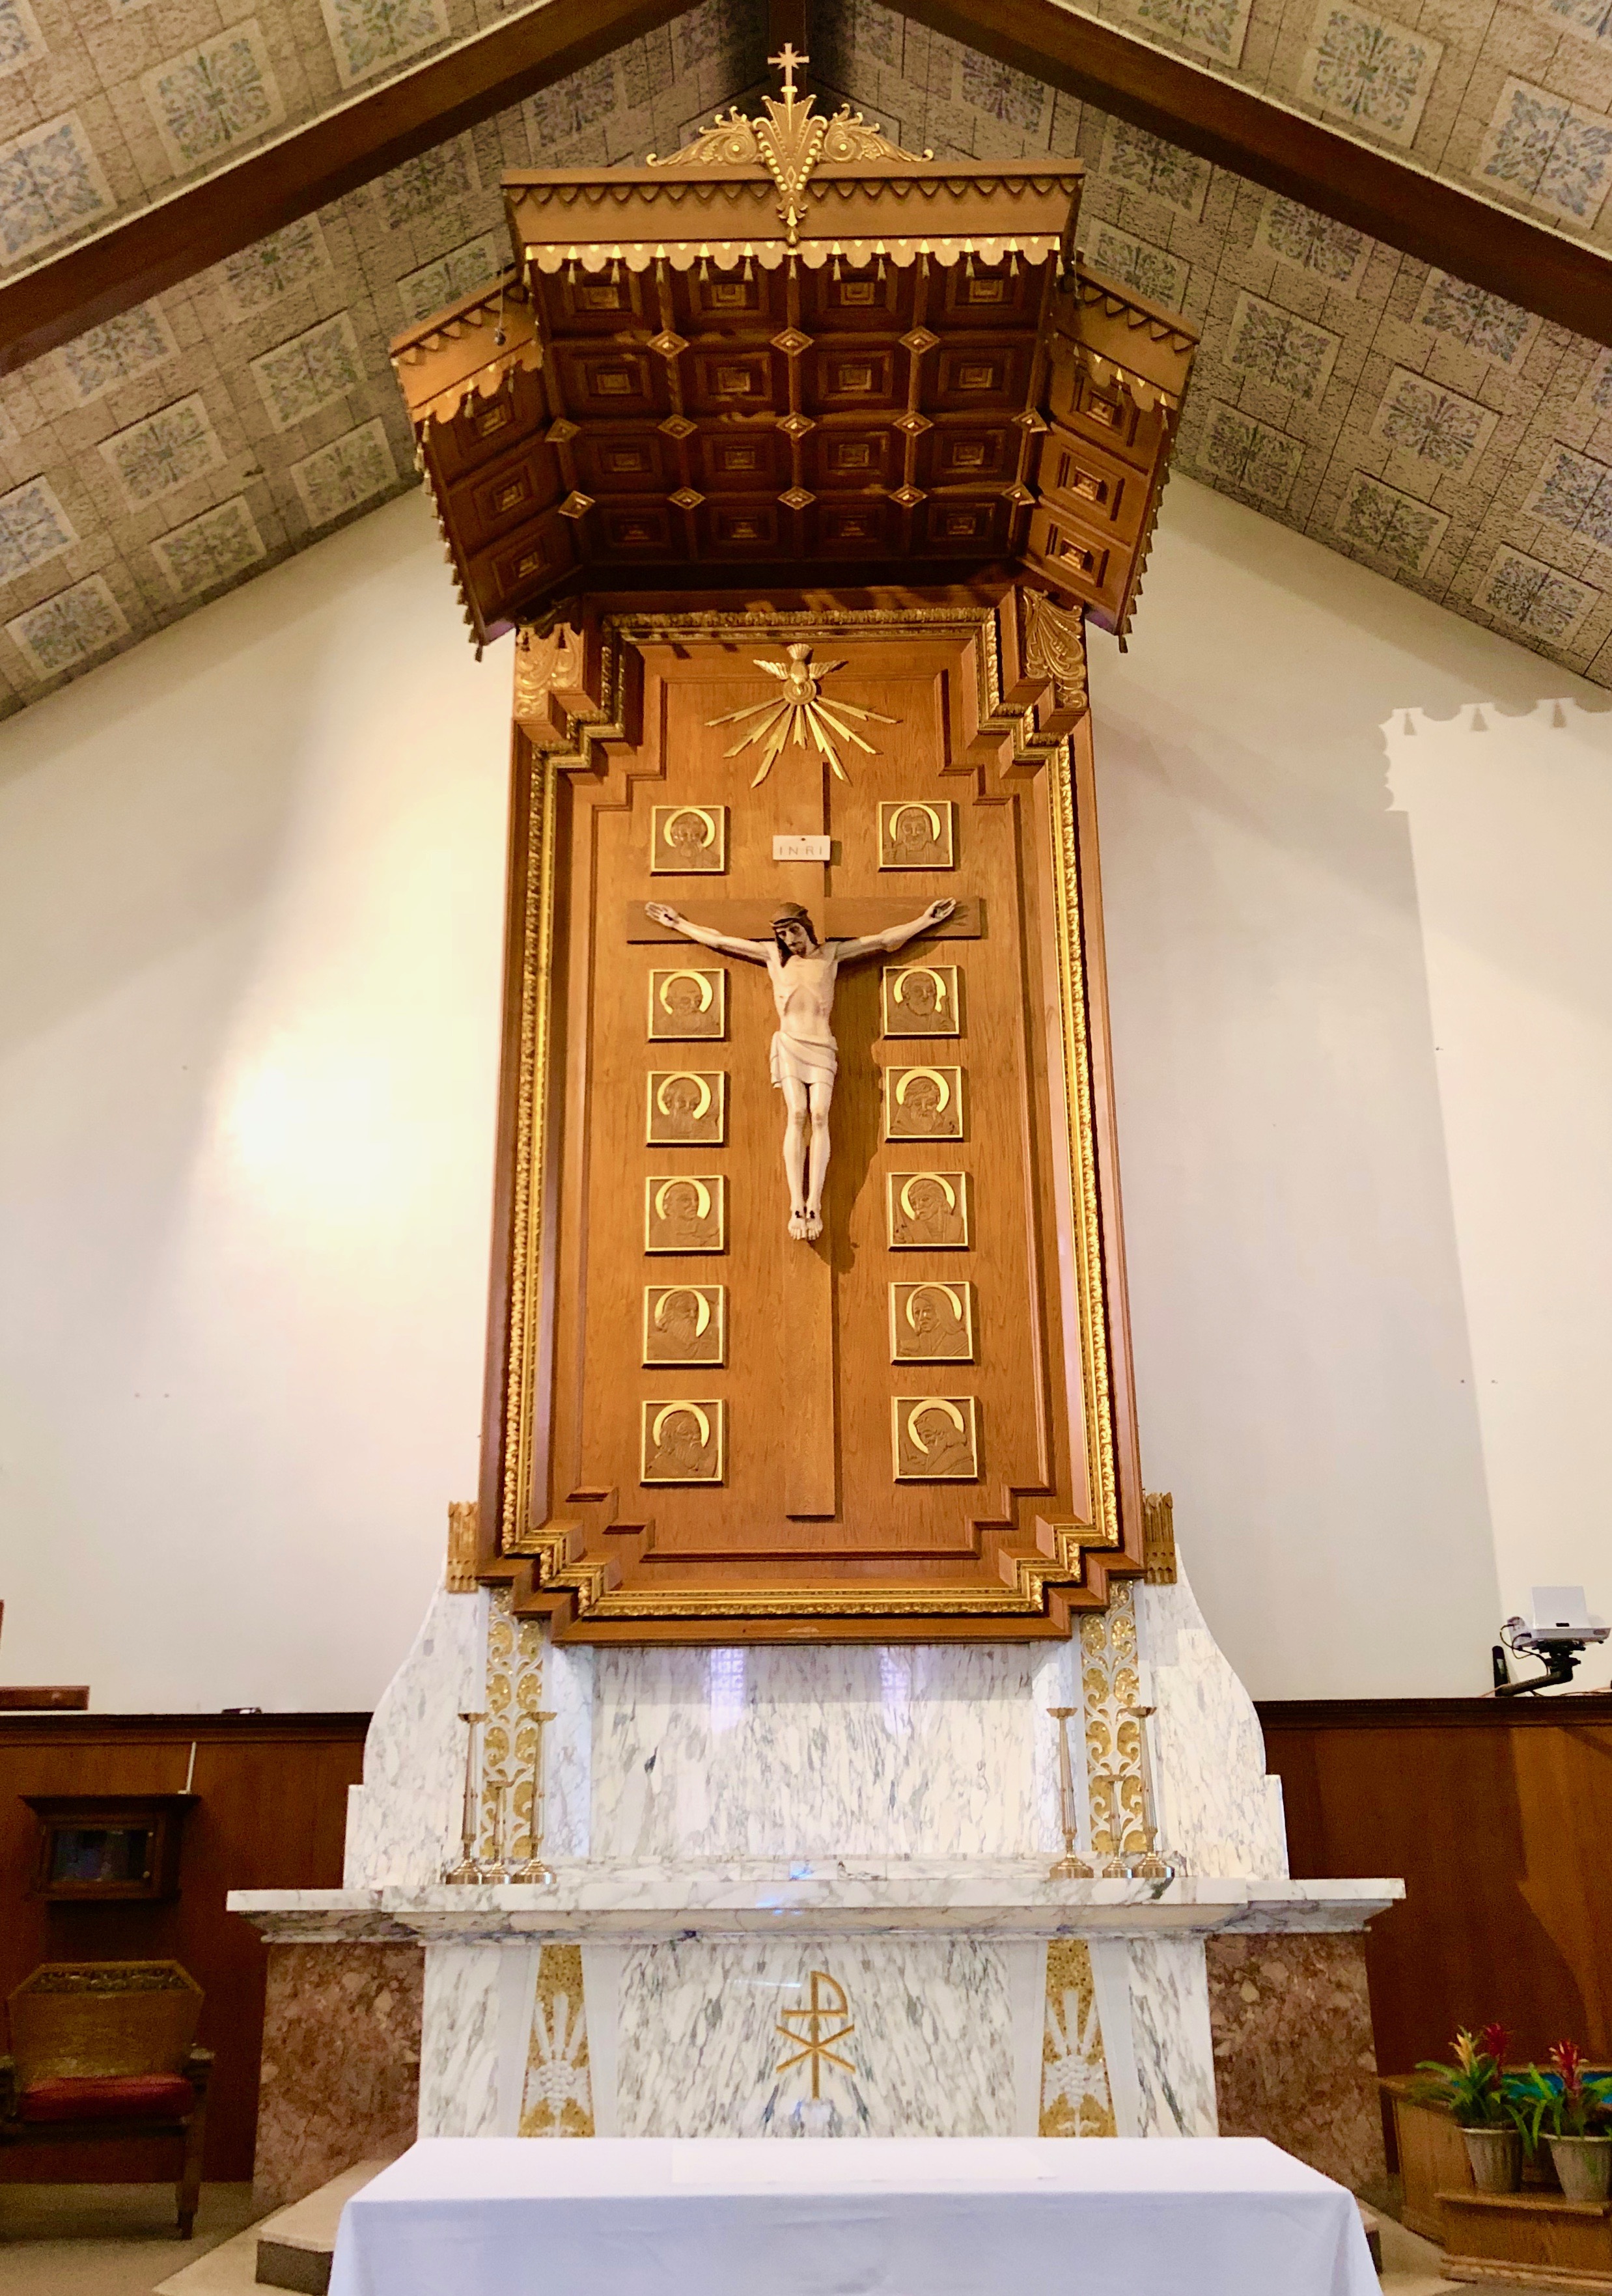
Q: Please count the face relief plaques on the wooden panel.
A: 12